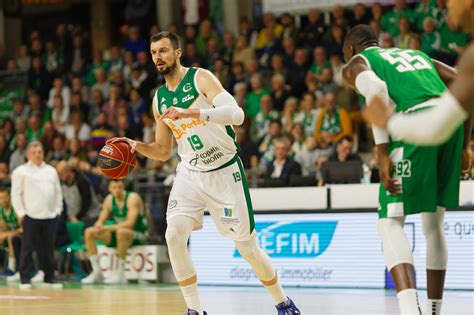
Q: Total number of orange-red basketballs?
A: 1